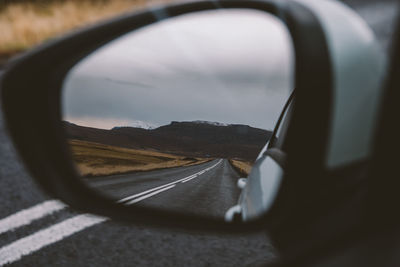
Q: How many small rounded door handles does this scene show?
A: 2